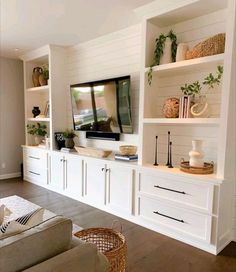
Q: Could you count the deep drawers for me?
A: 4